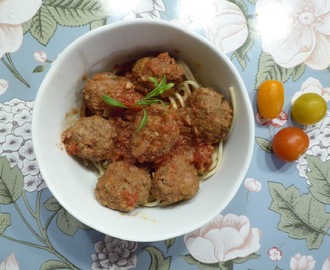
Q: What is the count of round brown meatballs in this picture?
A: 7